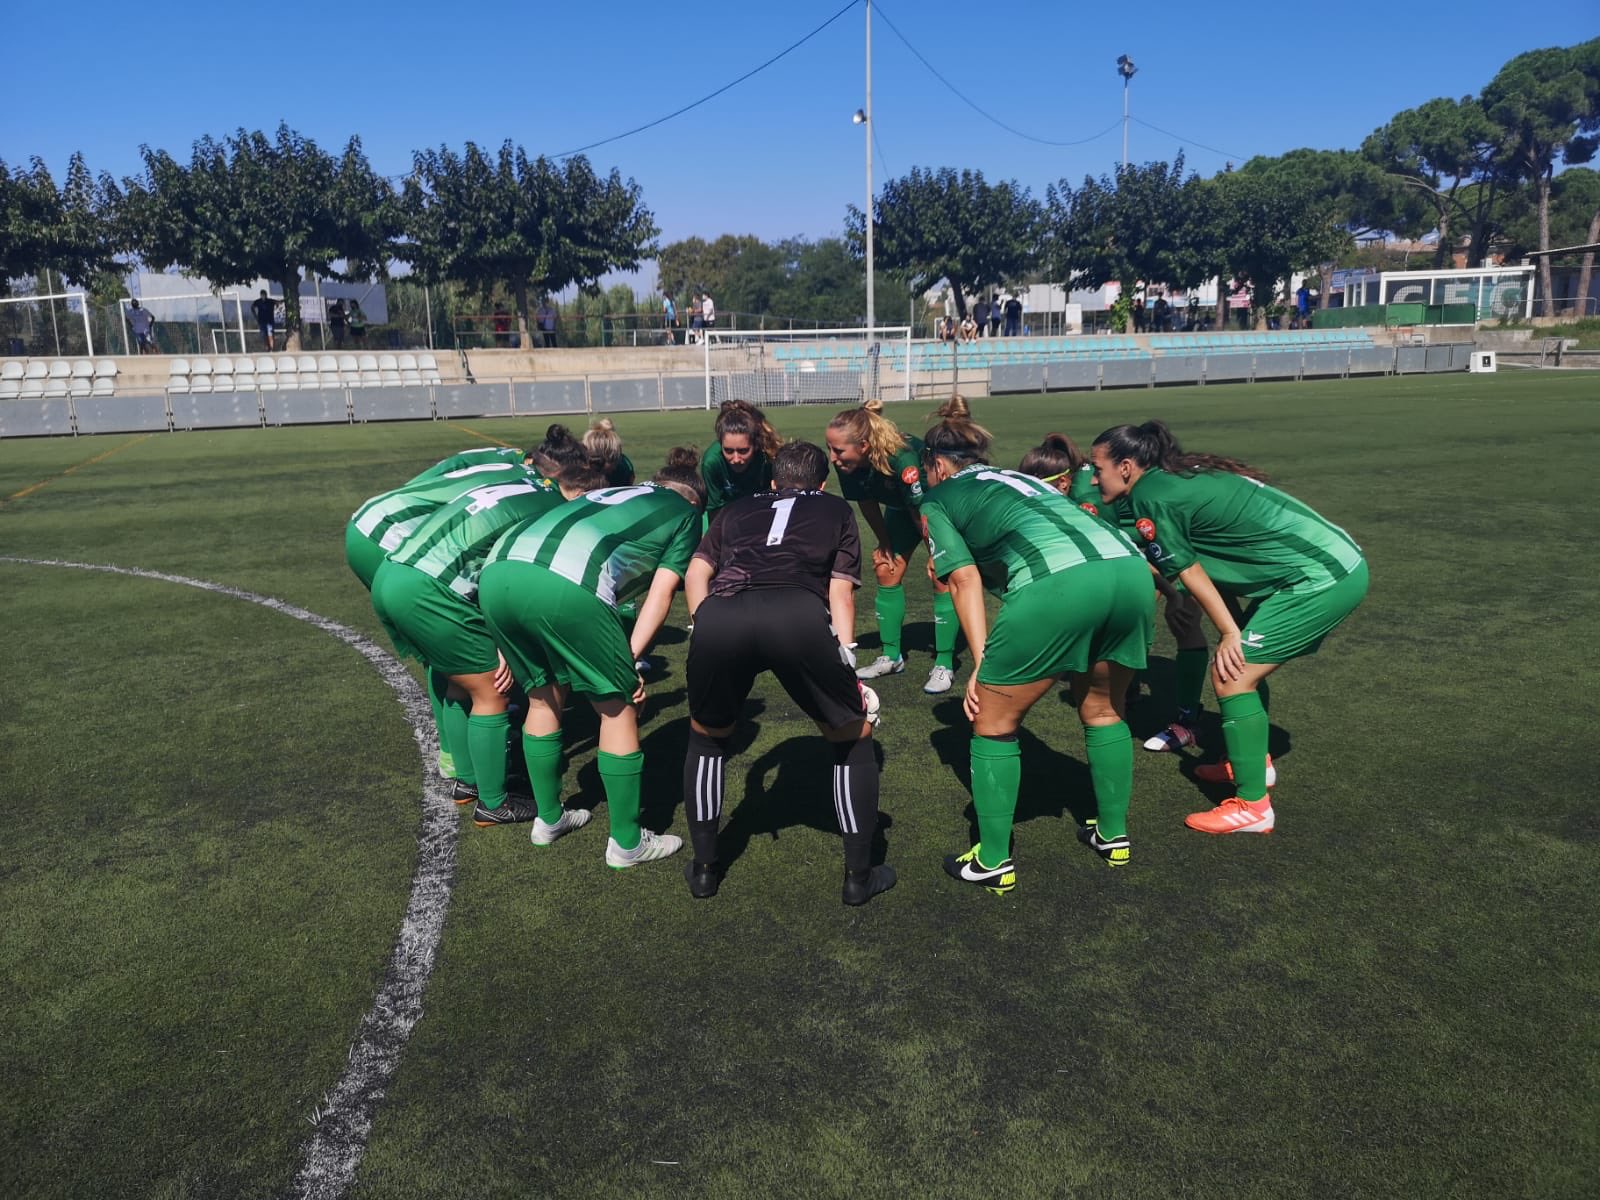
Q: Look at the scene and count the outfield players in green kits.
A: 10